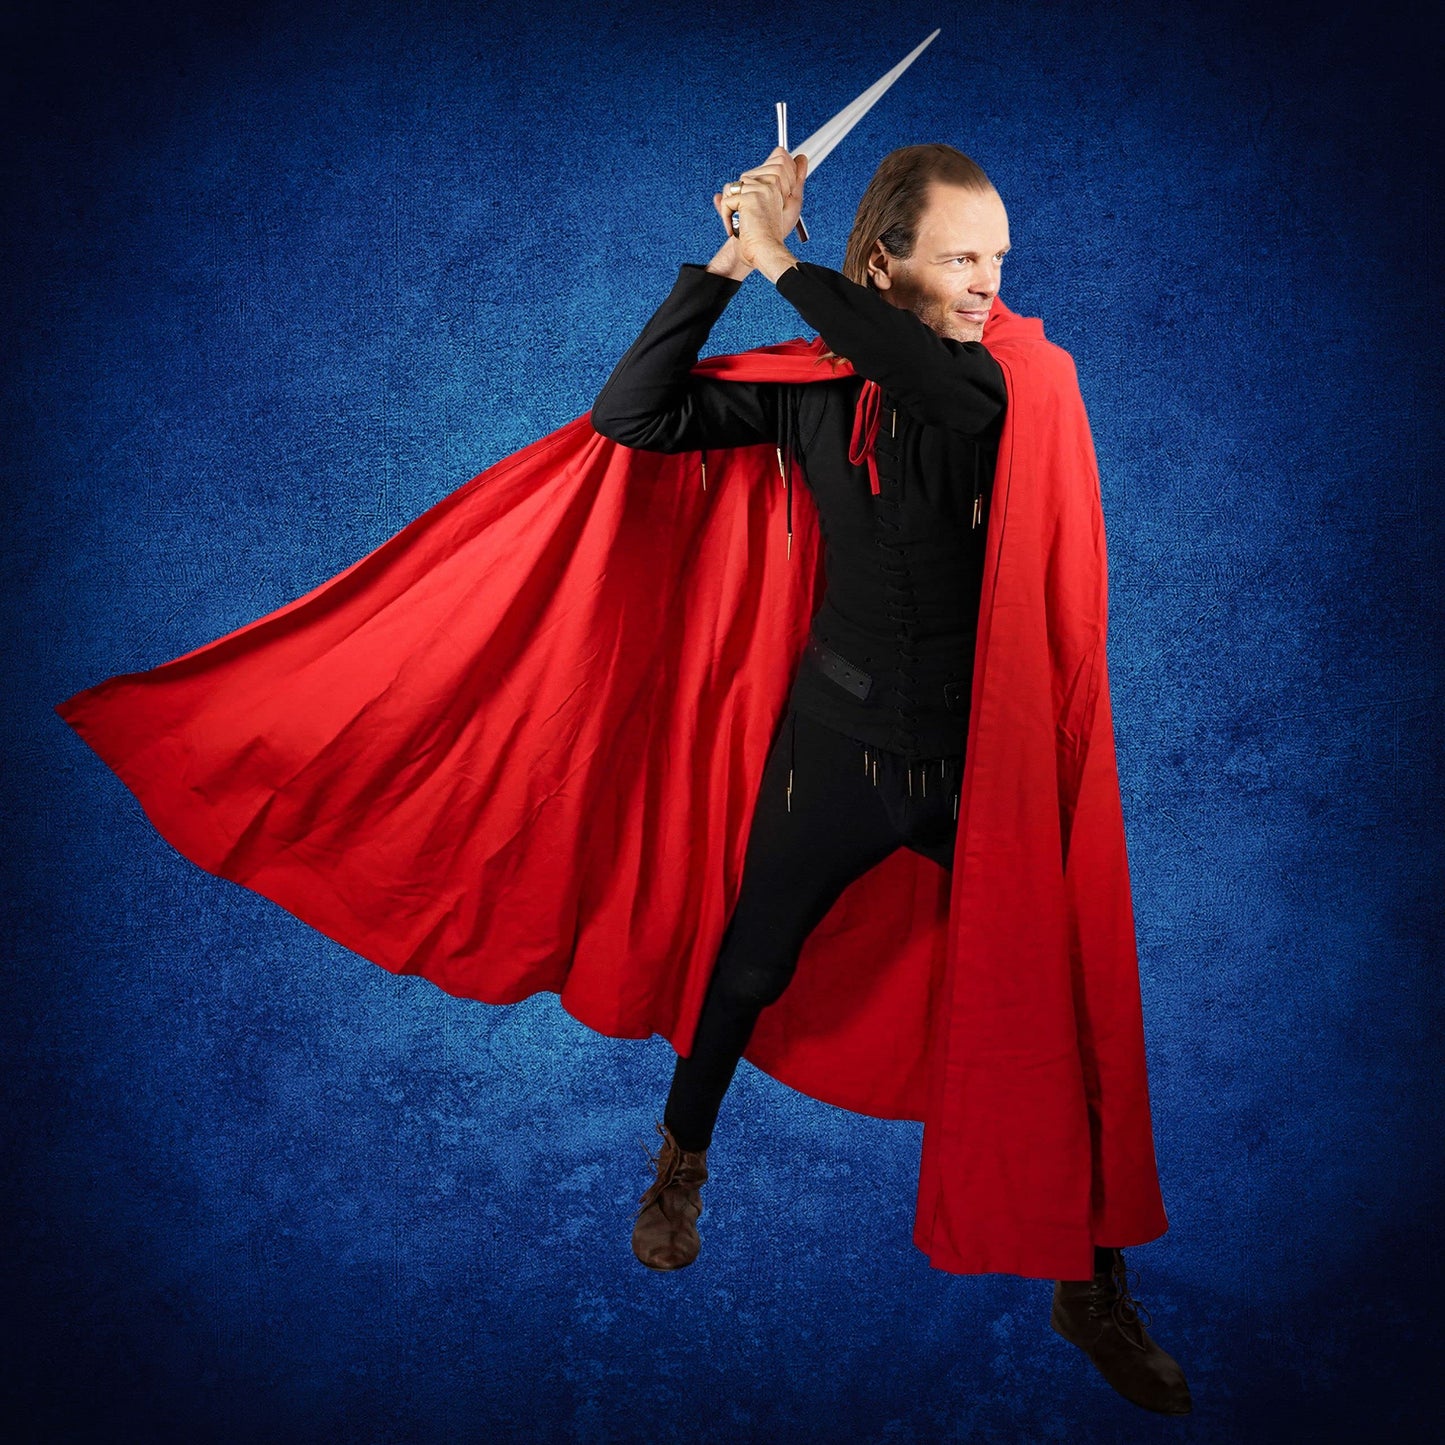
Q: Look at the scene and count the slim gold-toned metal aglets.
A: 15